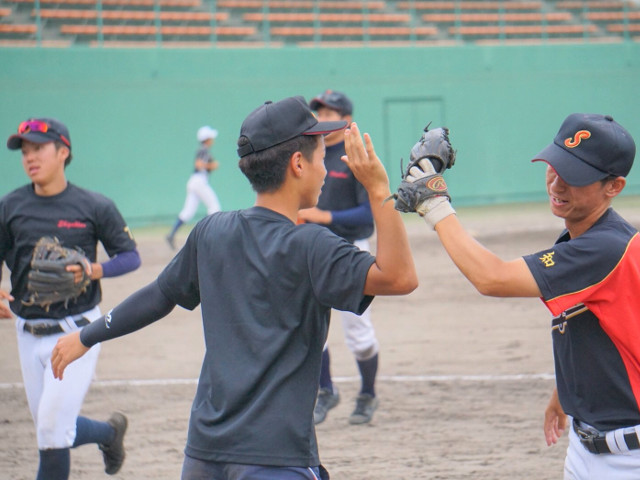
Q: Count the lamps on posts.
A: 0